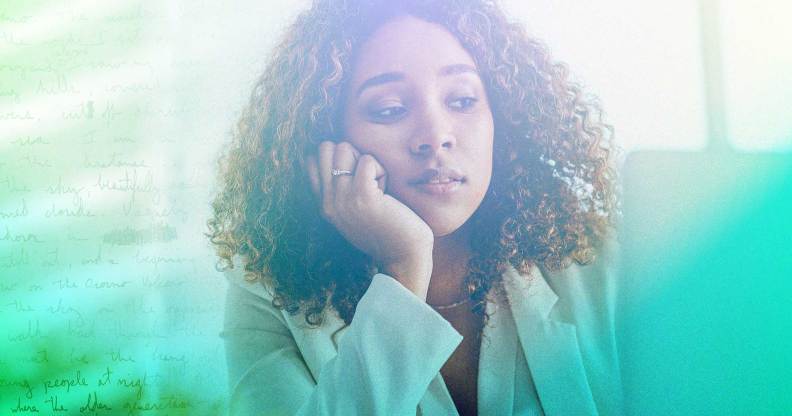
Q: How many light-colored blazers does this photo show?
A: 1